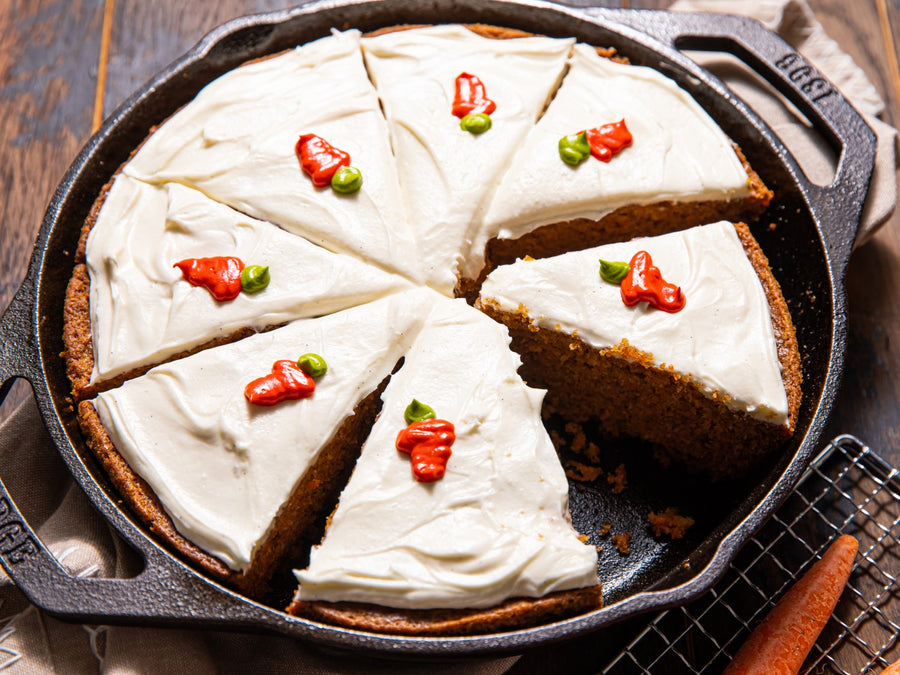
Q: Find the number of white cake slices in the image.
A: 7